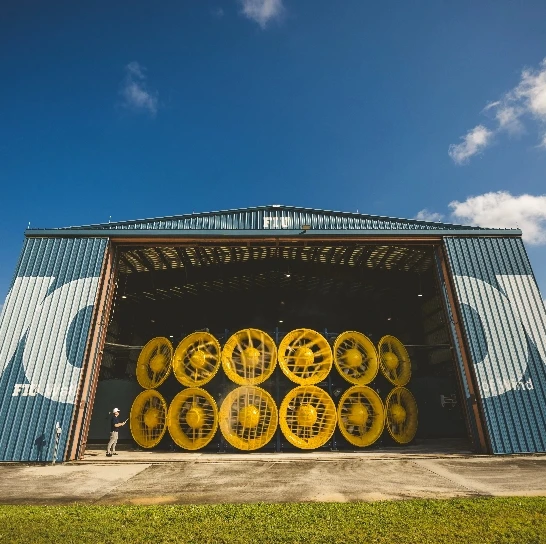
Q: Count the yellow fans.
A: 12